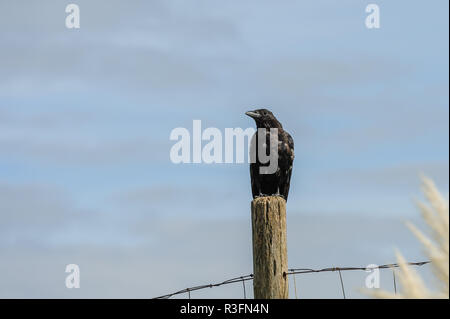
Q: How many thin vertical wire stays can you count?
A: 5